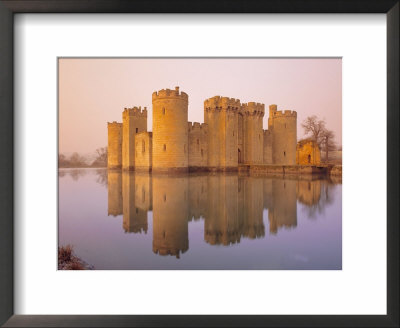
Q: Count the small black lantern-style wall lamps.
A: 0